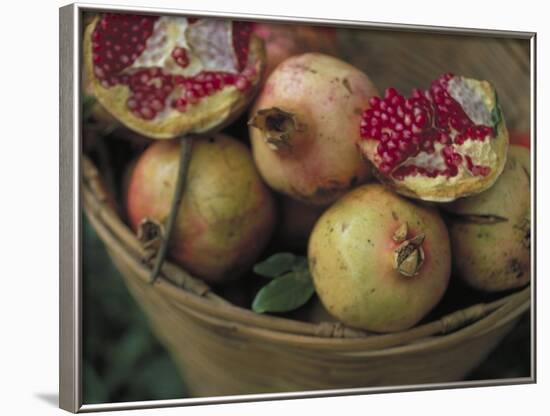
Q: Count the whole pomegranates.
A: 4